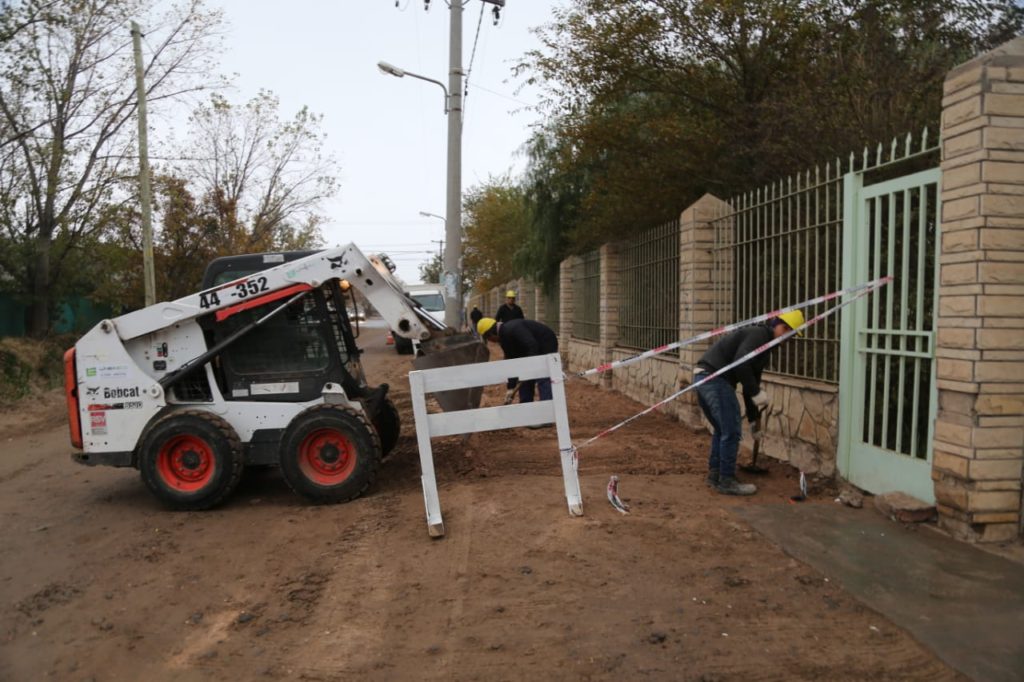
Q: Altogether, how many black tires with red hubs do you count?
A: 2